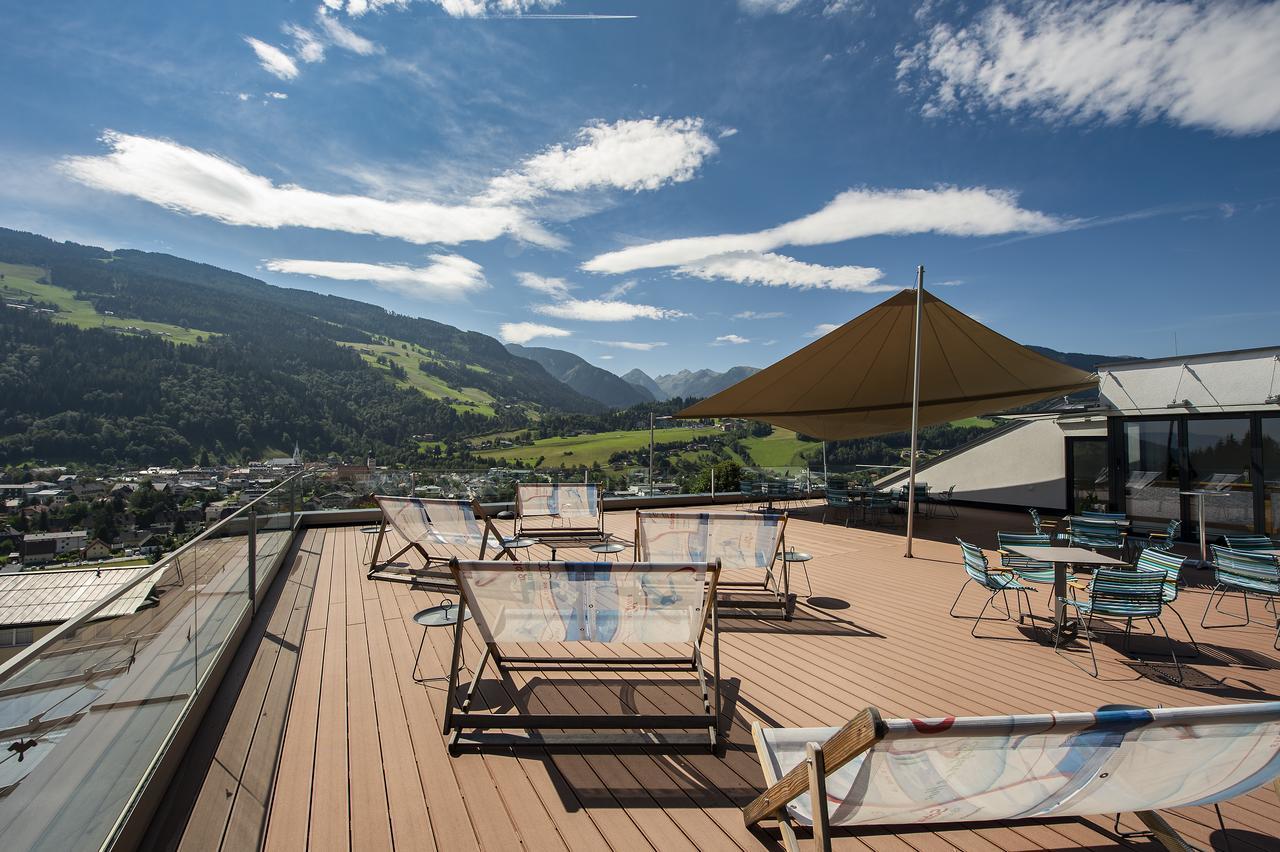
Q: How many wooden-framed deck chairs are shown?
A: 5